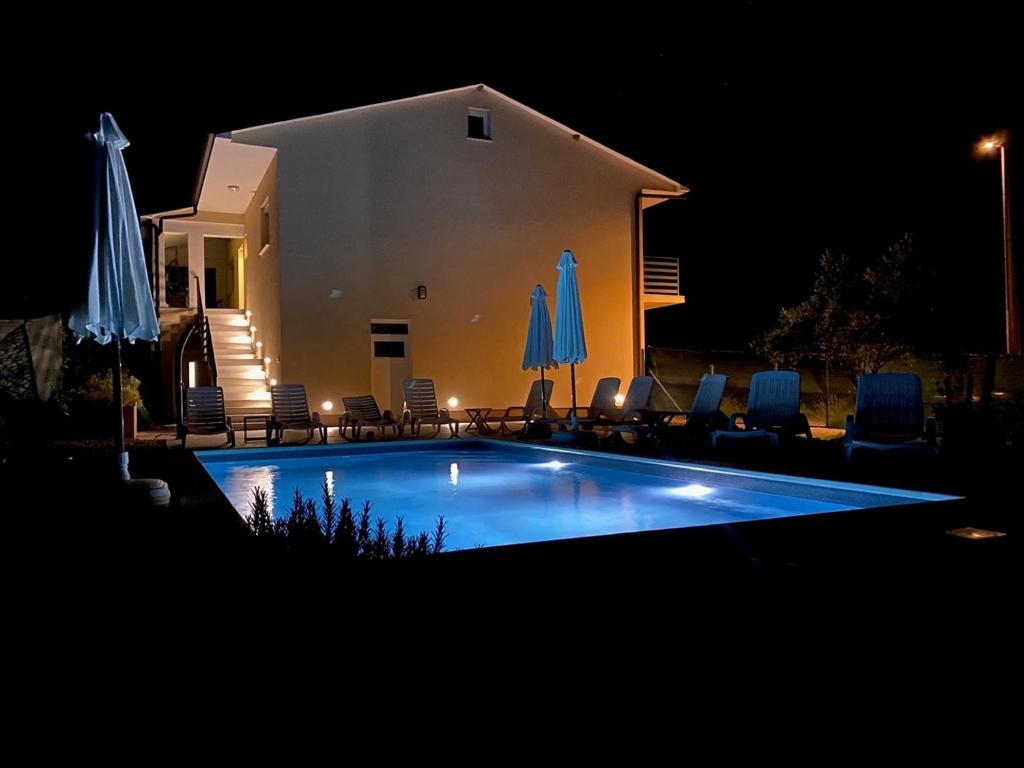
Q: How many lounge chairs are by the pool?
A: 10